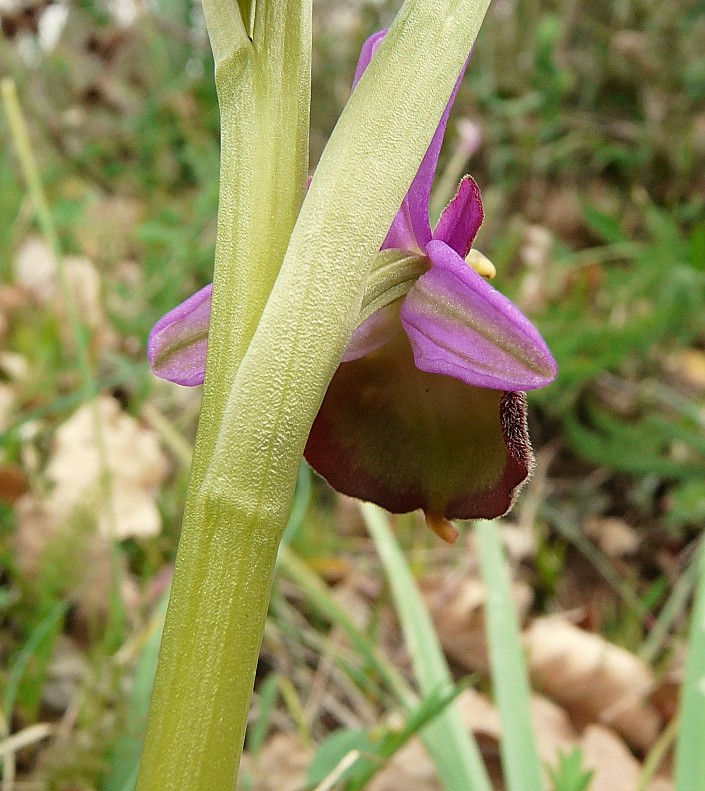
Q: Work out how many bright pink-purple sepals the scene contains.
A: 3